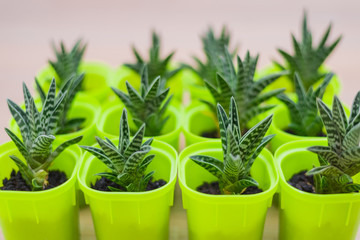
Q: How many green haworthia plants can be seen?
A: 12